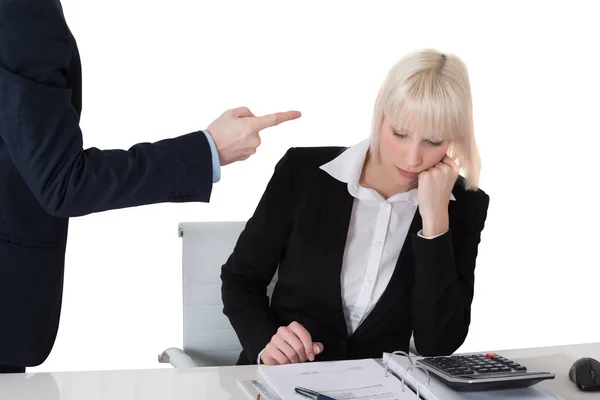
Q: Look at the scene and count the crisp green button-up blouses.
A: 0